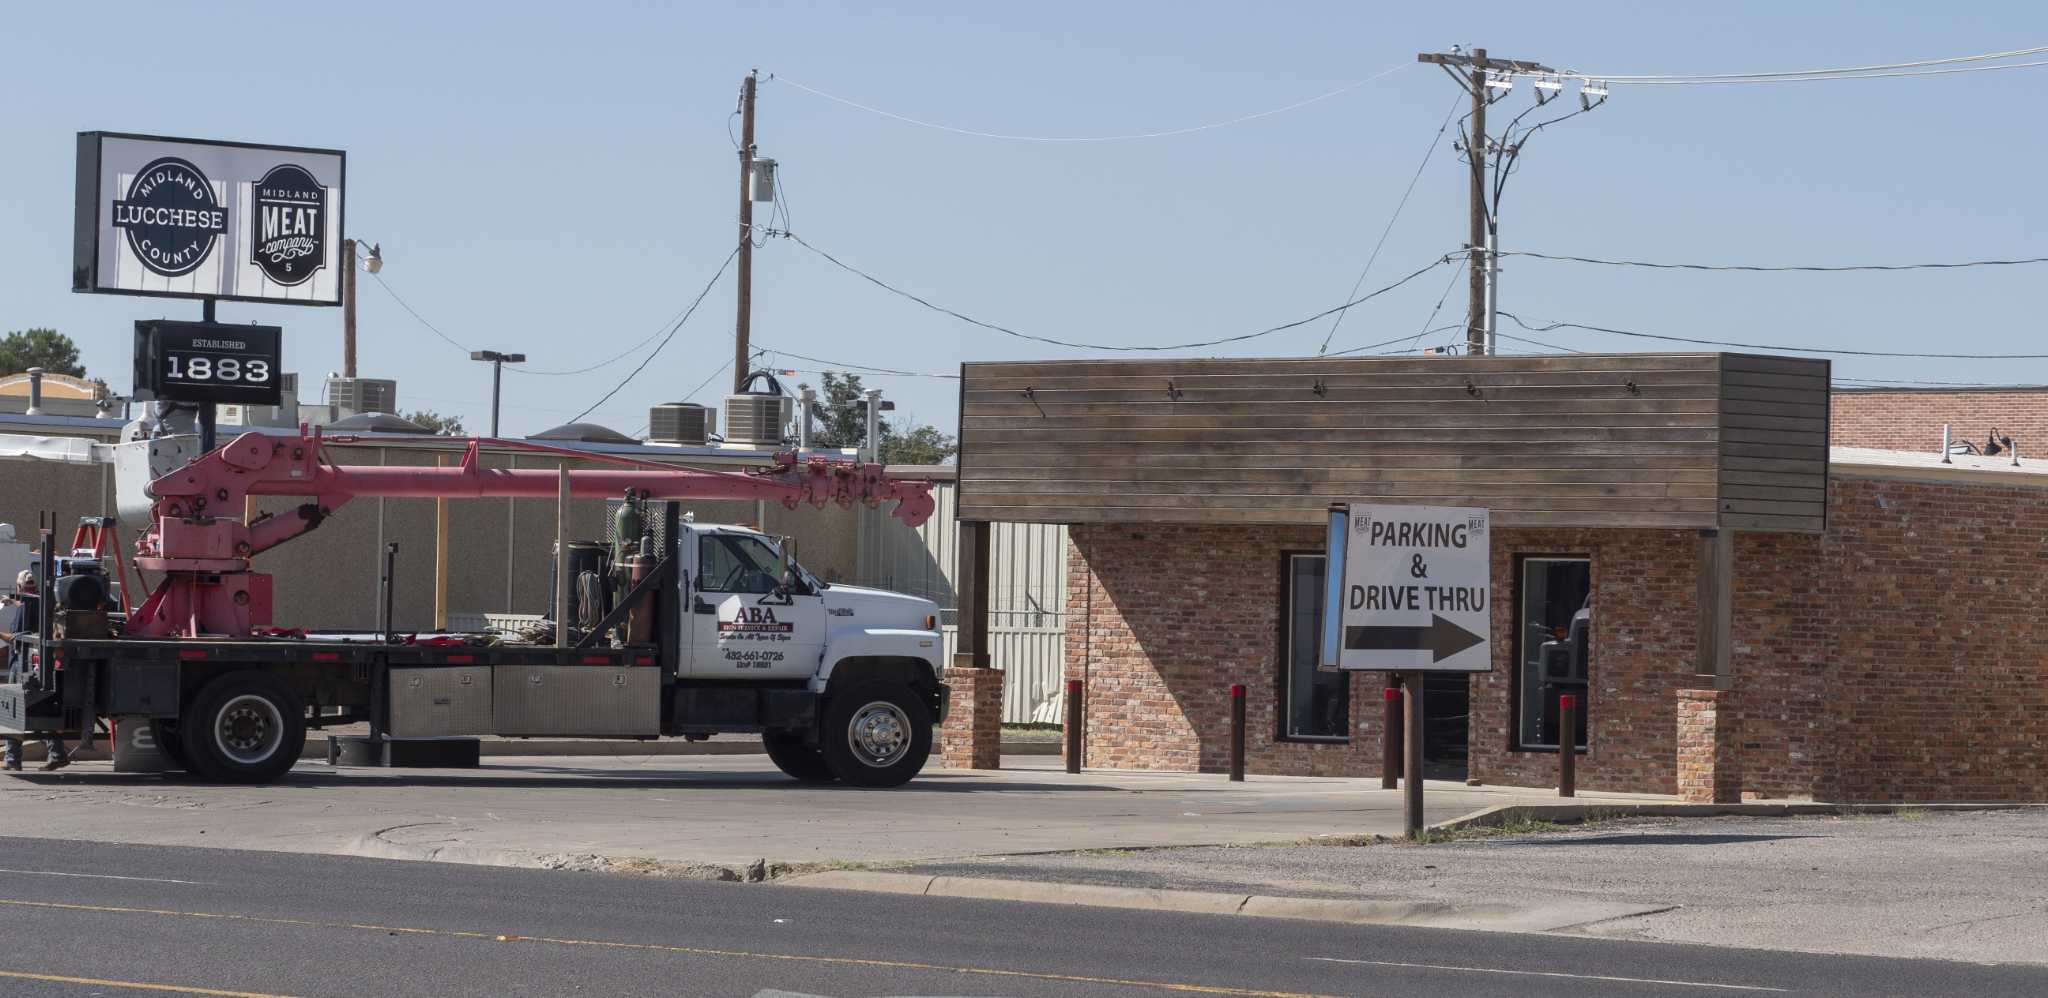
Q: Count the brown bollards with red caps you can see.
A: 4